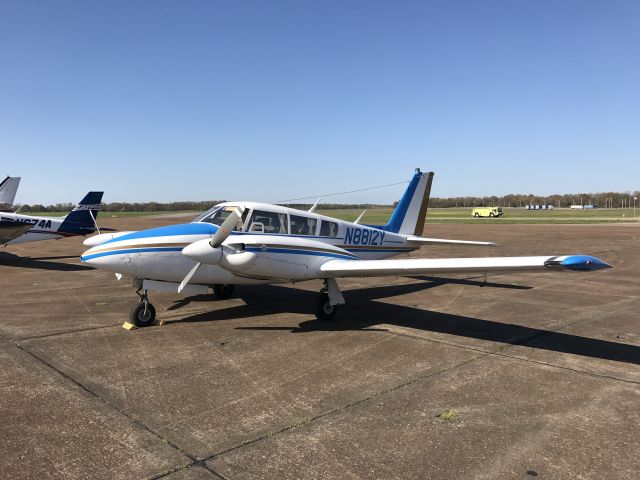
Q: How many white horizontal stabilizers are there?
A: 1